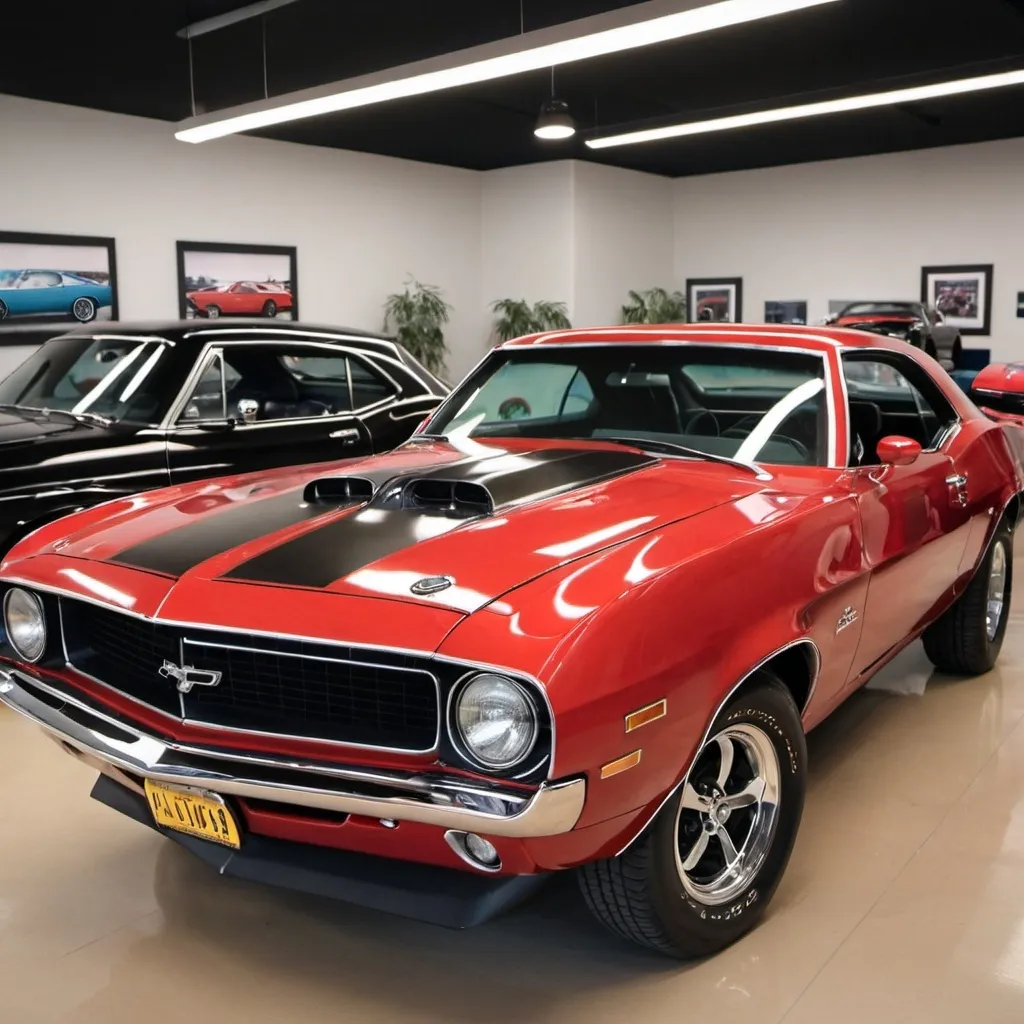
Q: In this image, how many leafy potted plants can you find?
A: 3